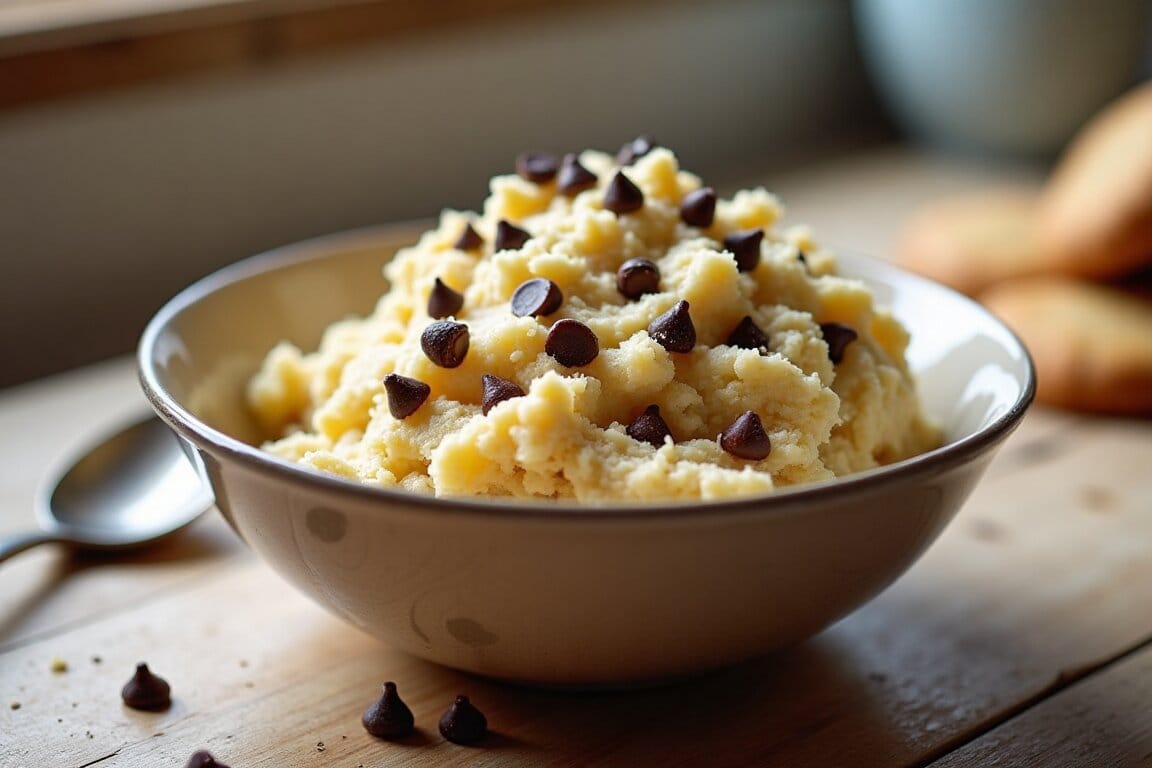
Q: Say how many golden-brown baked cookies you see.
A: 3